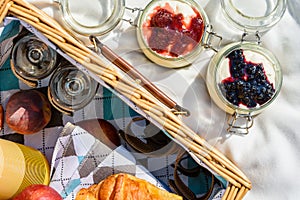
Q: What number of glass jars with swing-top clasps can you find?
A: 2